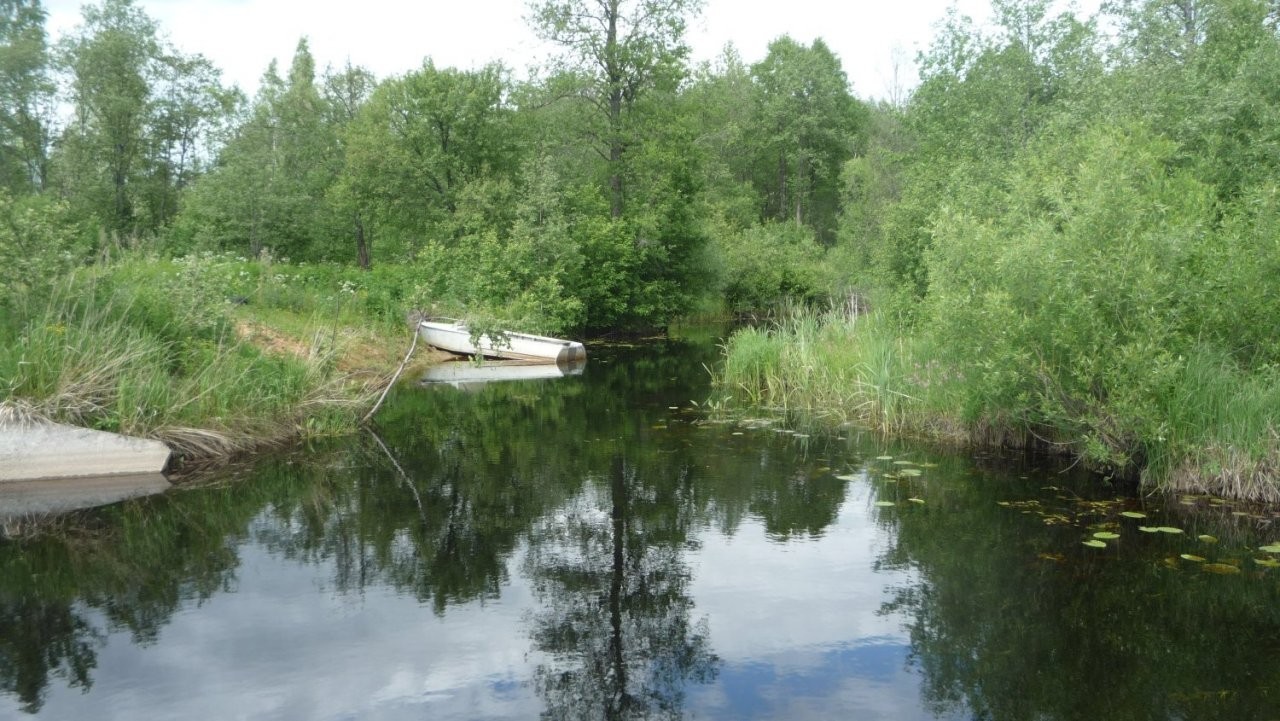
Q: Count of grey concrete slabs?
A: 1